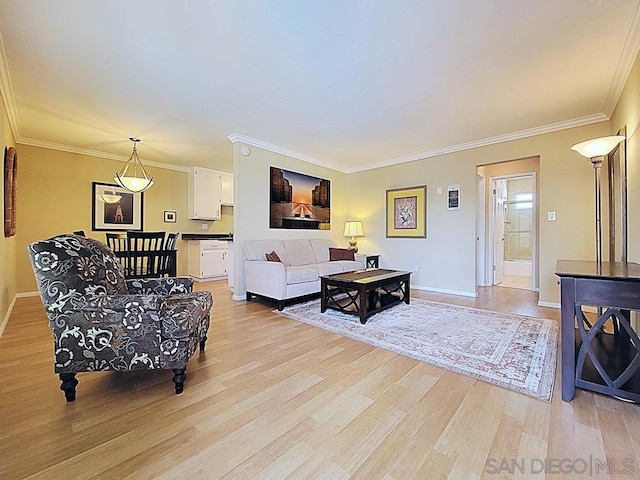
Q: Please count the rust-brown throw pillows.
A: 2